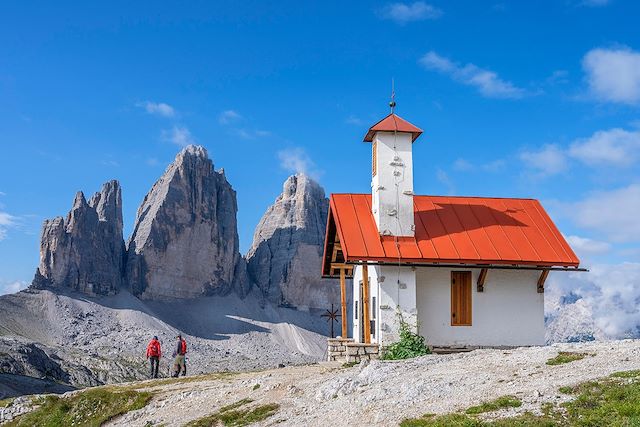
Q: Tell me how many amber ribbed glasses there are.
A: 0